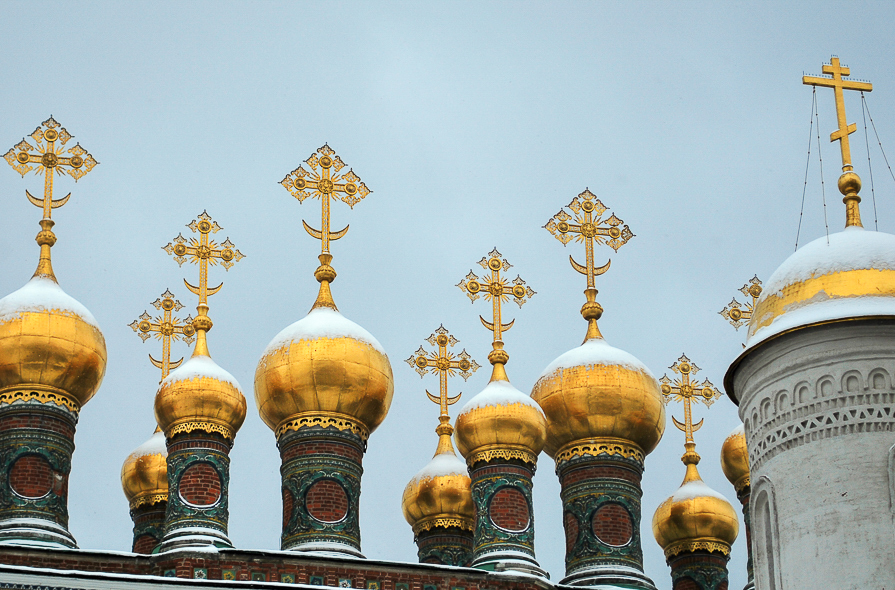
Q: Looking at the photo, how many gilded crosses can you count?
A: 10